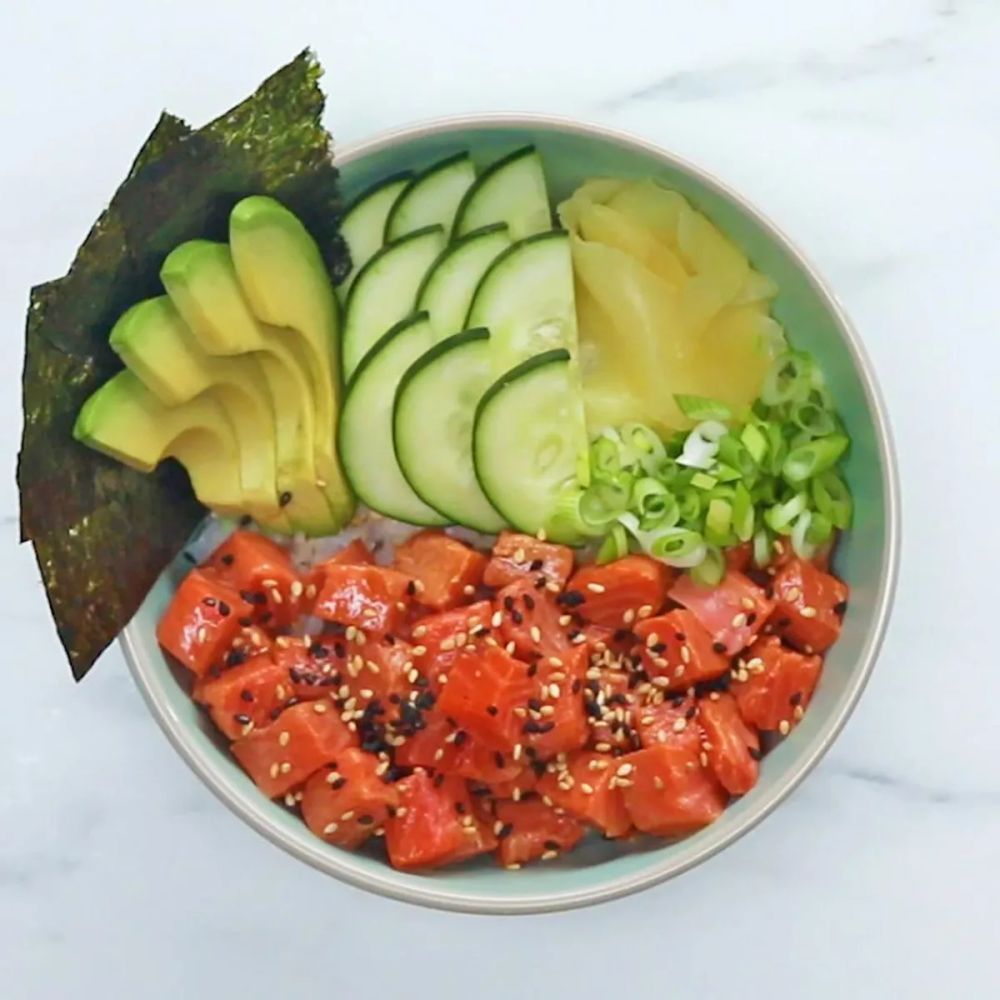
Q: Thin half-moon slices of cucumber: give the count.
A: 9